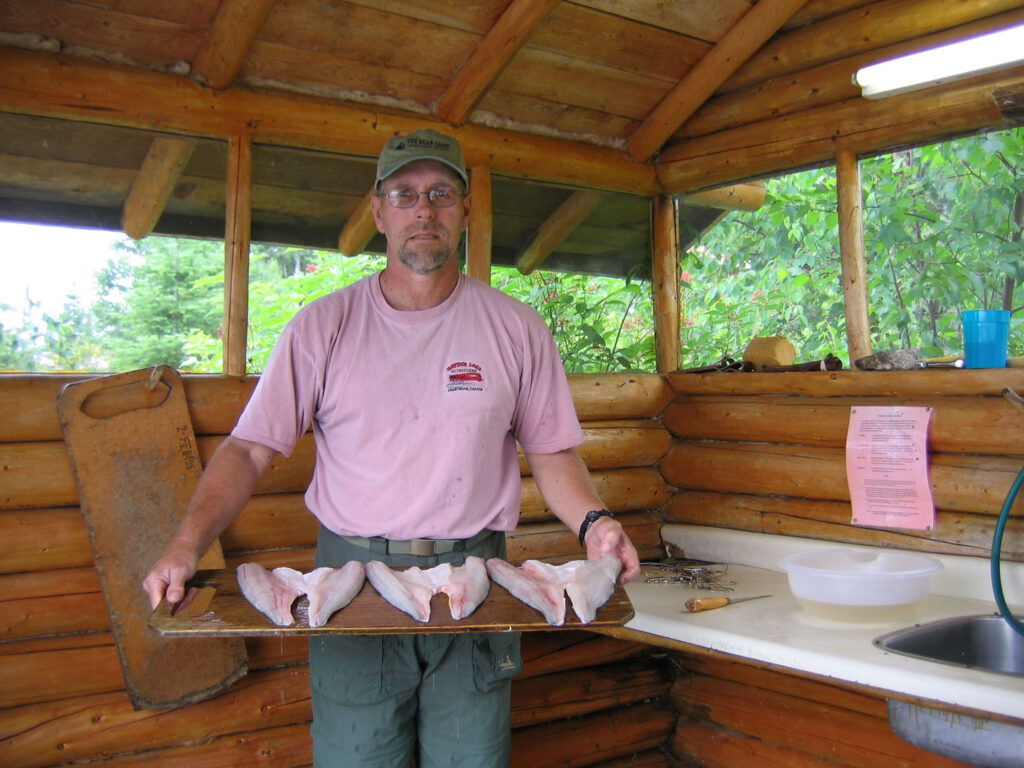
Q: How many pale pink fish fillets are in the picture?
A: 3